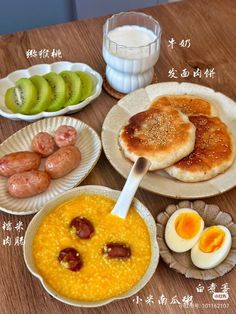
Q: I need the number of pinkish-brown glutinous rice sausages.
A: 5